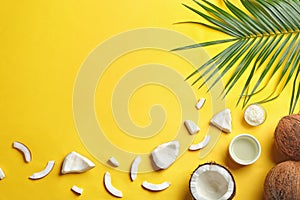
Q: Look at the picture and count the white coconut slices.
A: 14